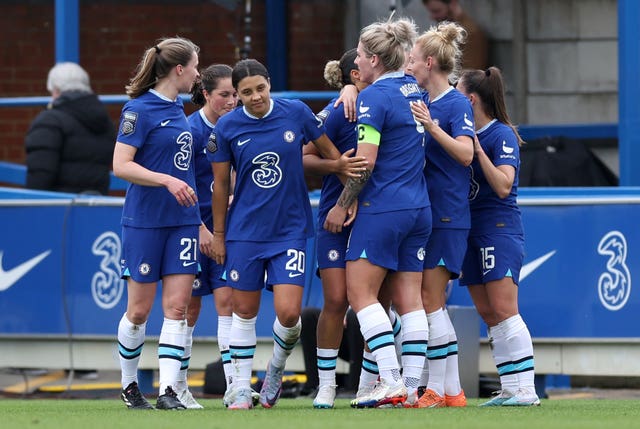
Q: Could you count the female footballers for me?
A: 7